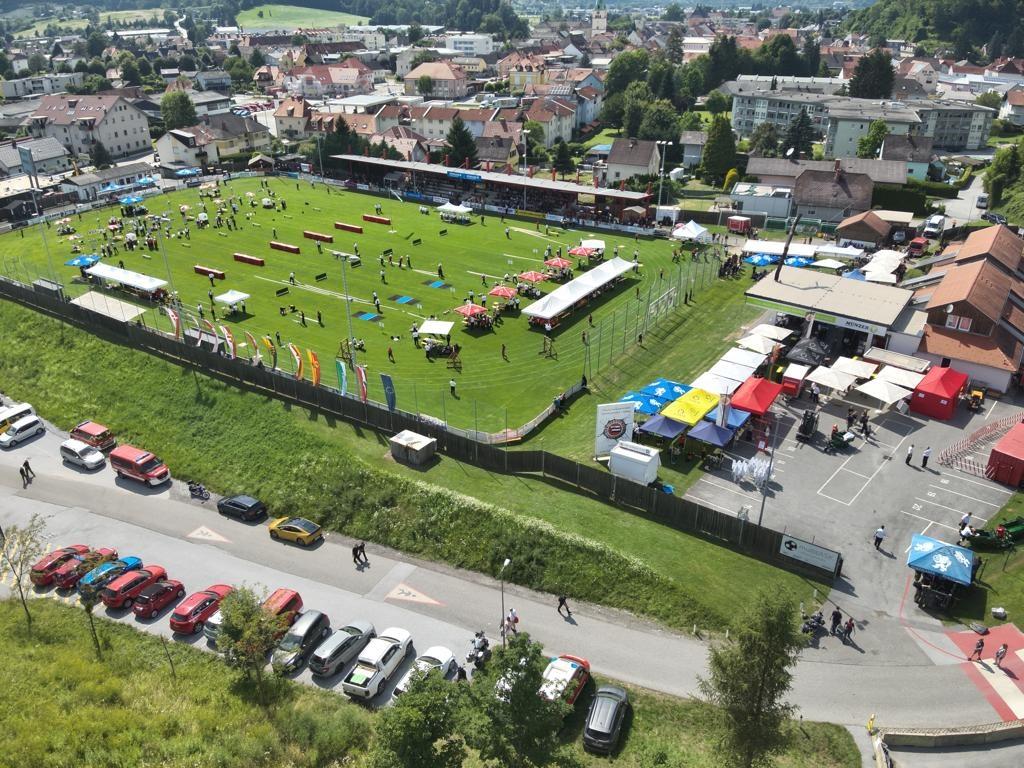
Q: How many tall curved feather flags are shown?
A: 11